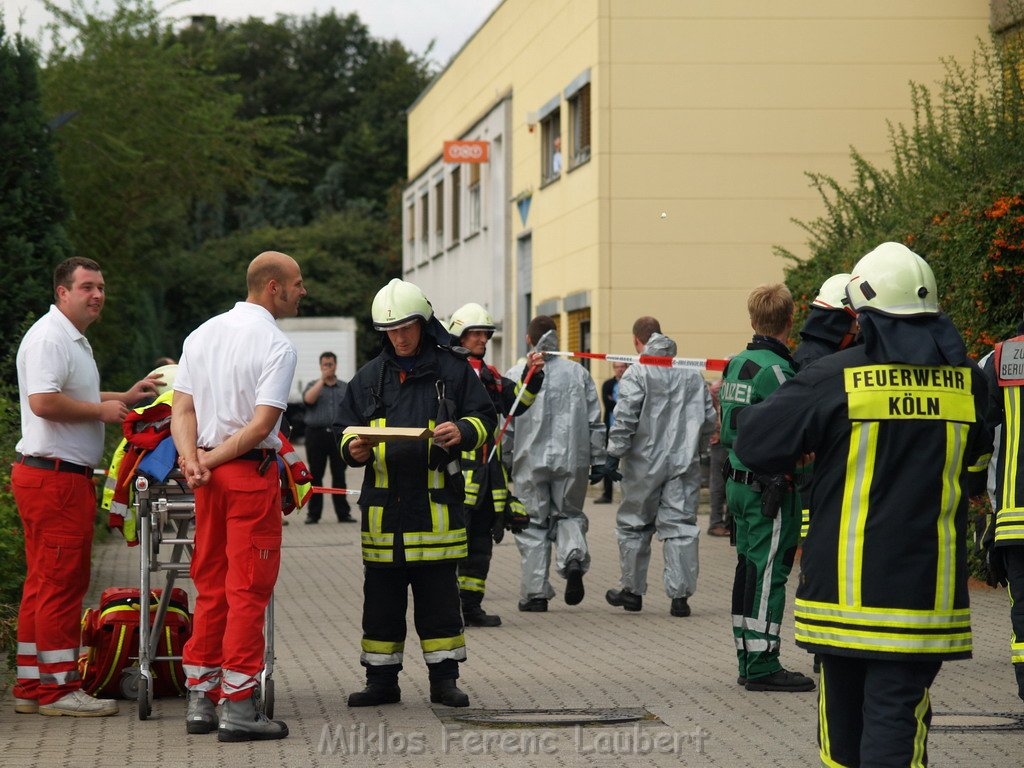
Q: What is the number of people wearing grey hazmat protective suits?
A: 2